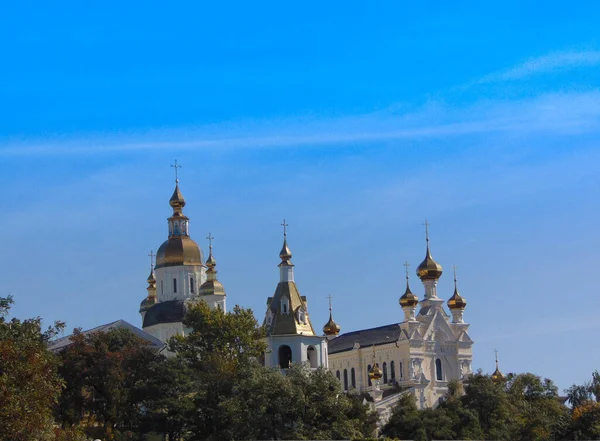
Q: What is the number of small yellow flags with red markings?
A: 0